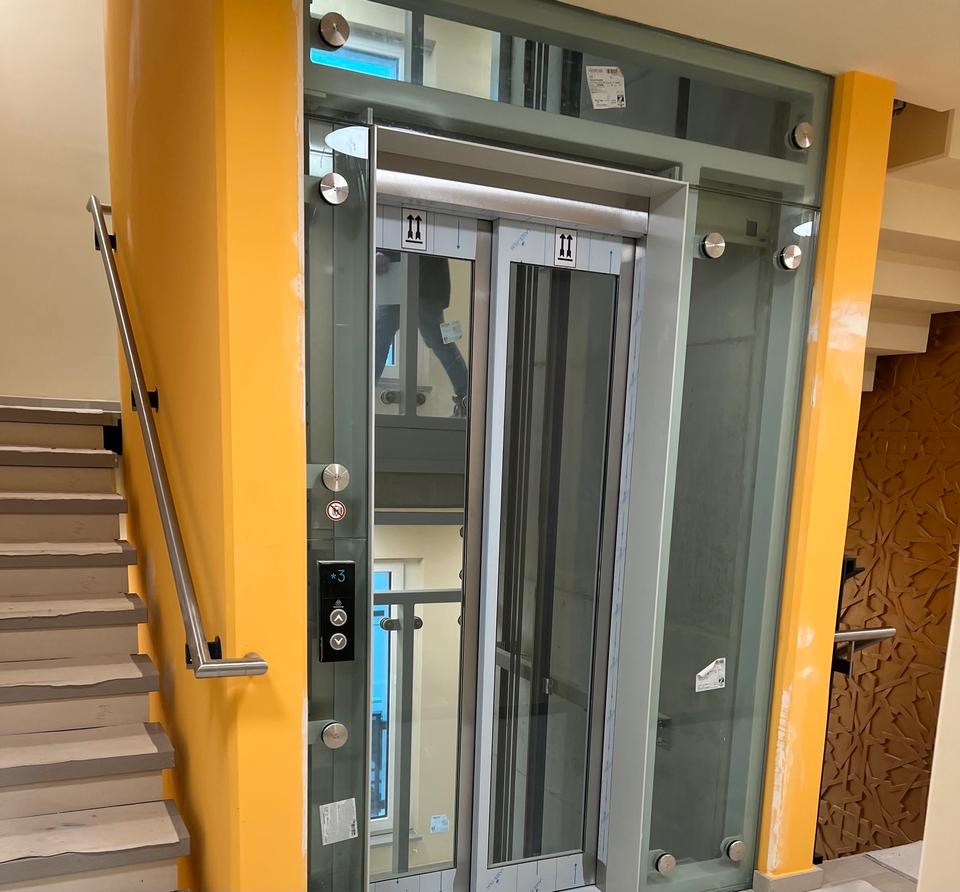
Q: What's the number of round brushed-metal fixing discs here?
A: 9